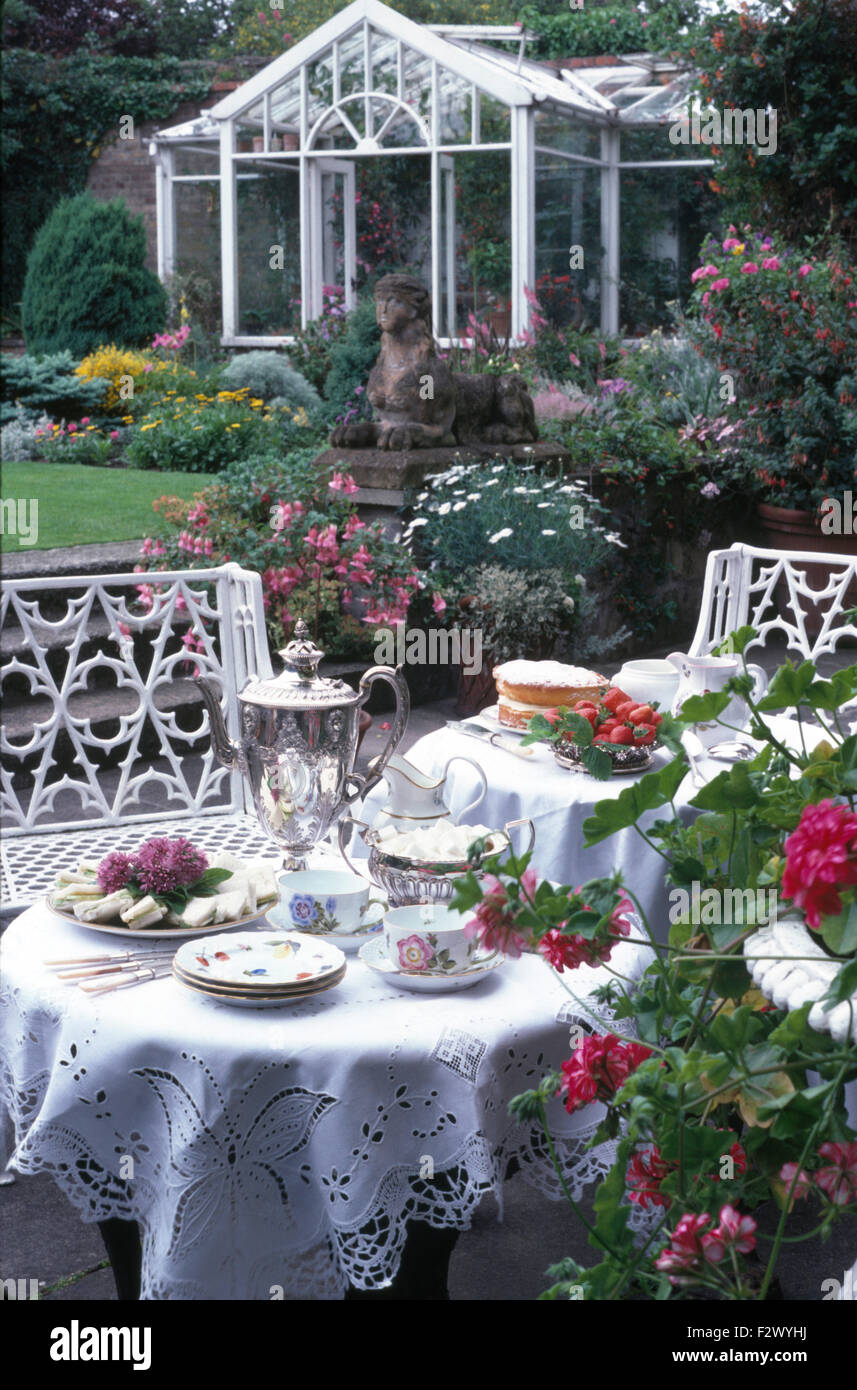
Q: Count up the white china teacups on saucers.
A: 2